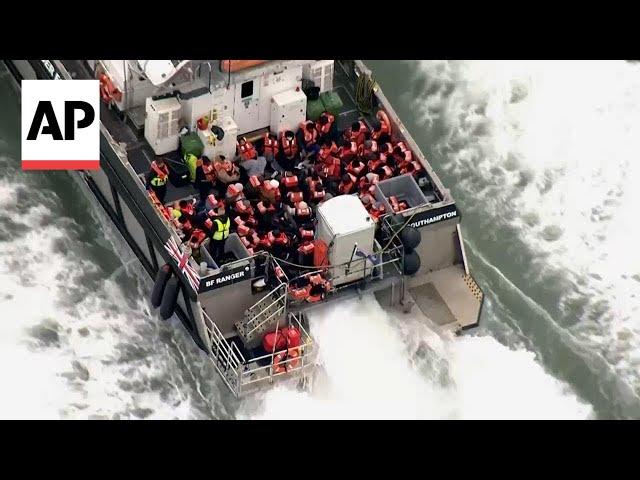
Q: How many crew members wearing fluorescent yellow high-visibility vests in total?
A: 2